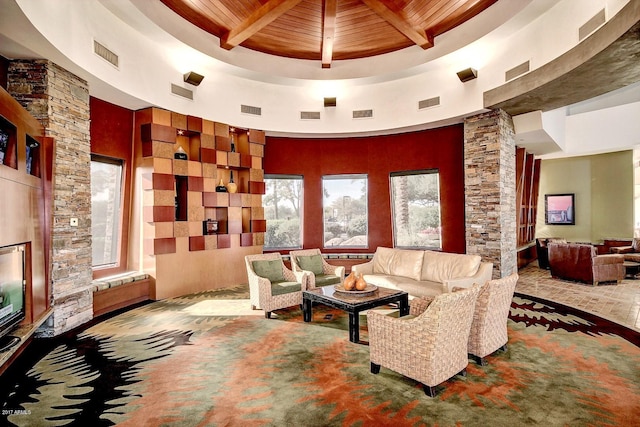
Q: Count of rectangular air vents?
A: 8